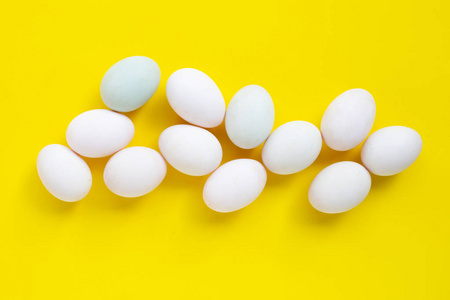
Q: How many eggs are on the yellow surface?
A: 12